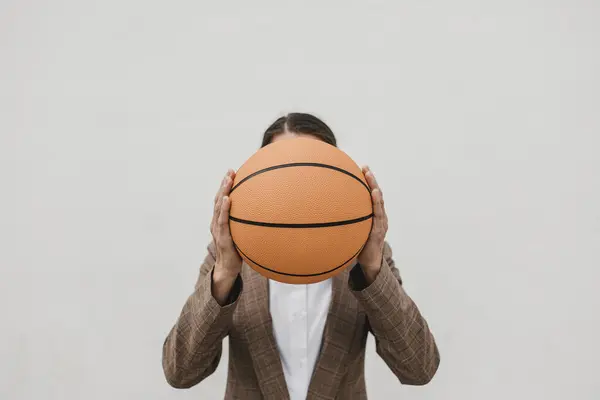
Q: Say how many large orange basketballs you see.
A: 1